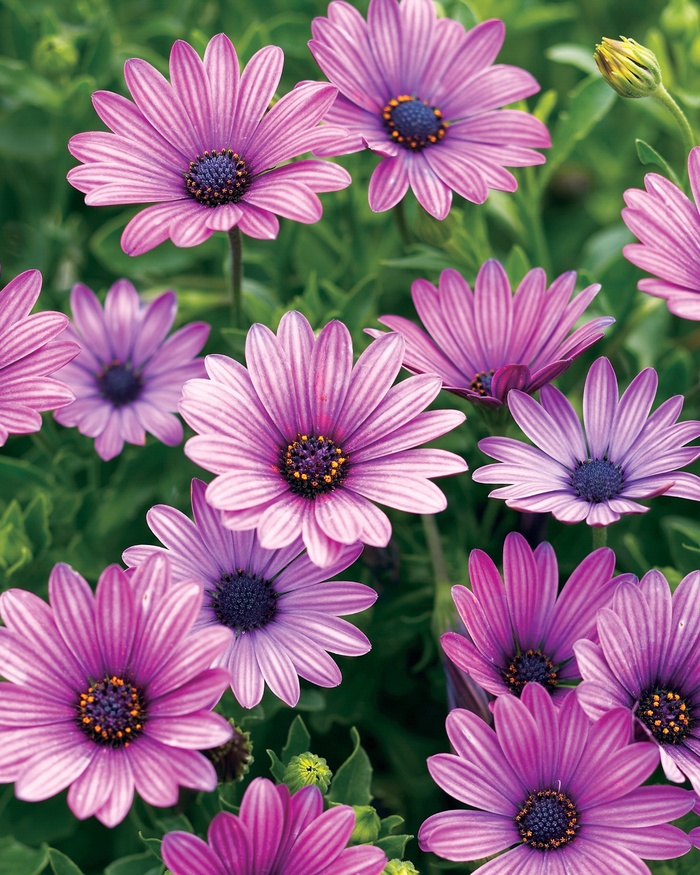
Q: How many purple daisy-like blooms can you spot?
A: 14